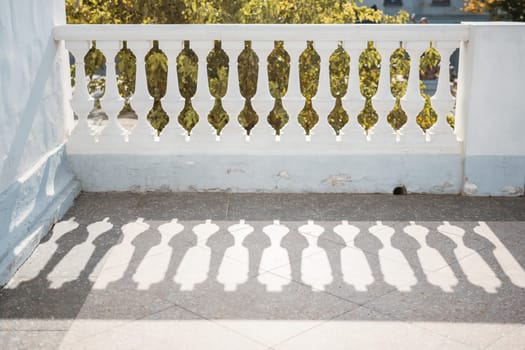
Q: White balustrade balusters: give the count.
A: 13